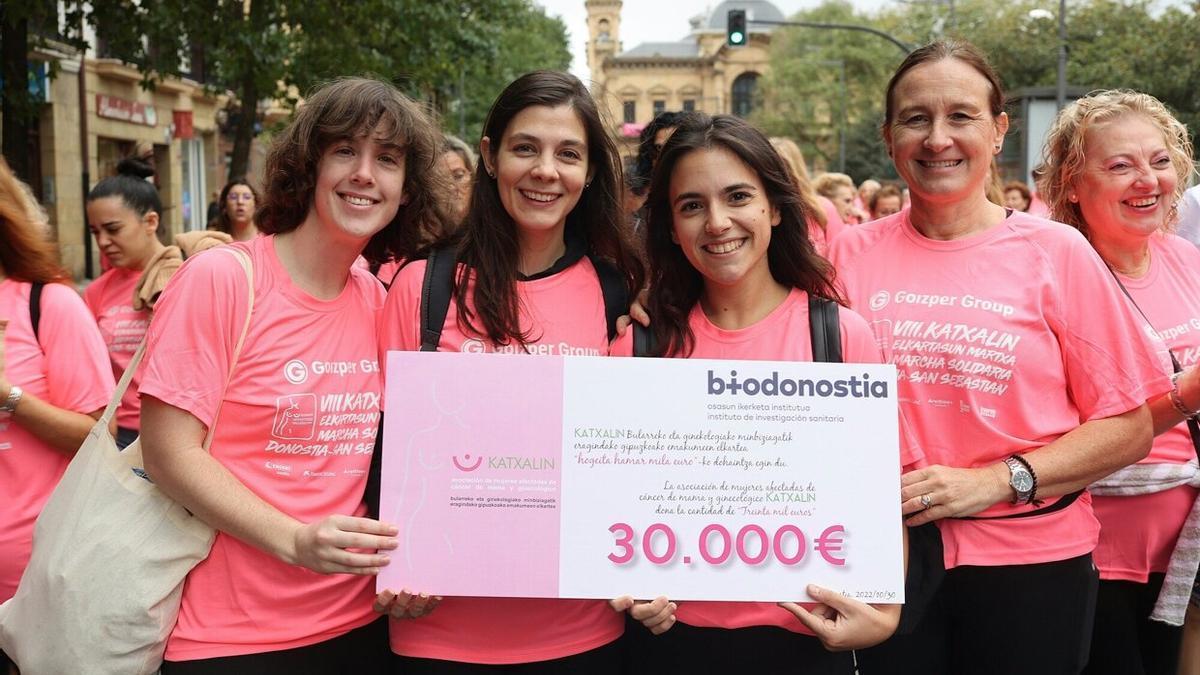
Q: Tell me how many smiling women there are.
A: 5